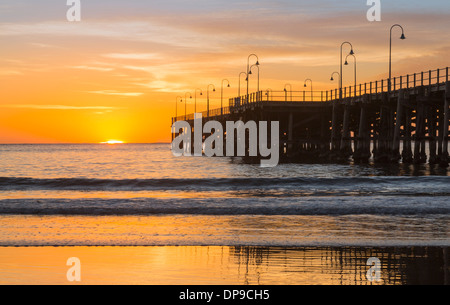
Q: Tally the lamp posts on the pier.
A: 15